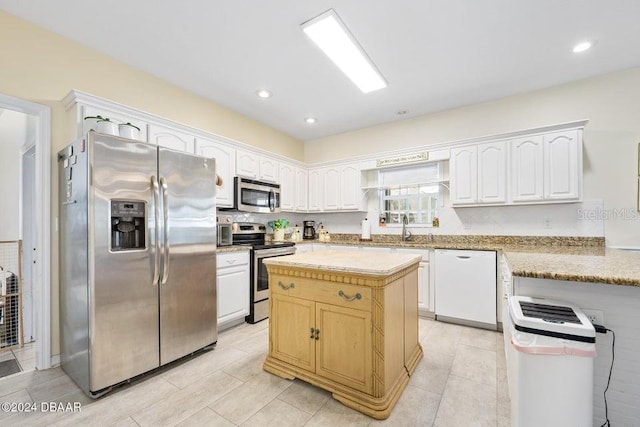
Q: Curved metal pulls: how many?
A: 2